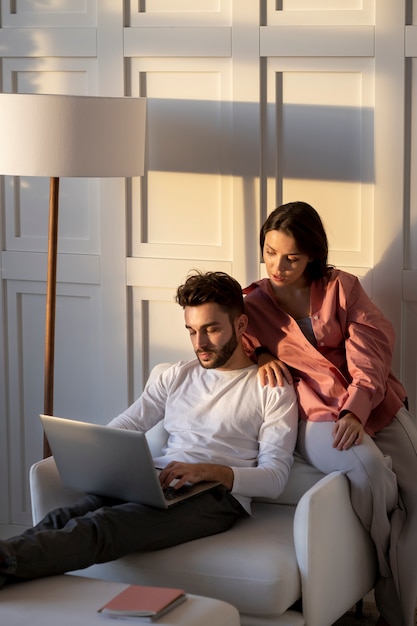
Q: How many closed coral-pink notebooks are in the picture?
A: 1